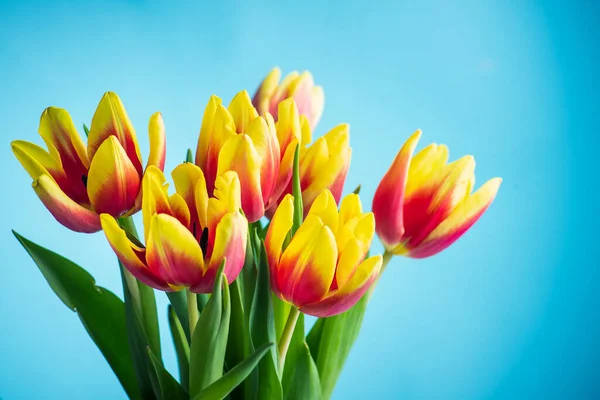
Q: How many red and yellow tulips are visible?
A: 7